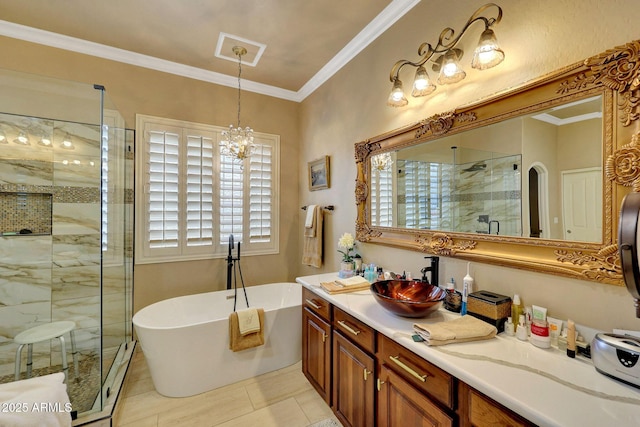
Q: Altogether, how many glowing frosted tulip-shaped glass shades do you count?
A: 4